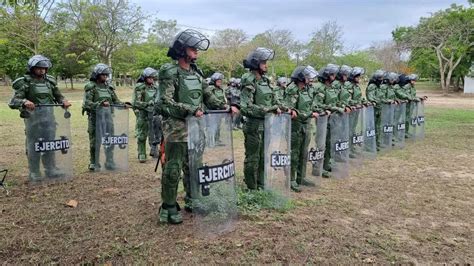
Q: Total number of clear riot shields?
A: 12